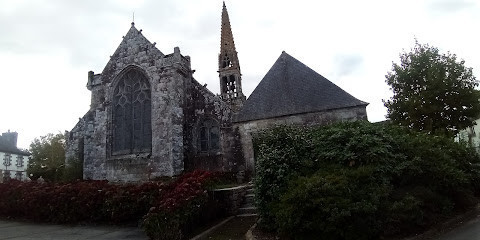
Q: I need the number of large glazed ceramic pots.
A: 0